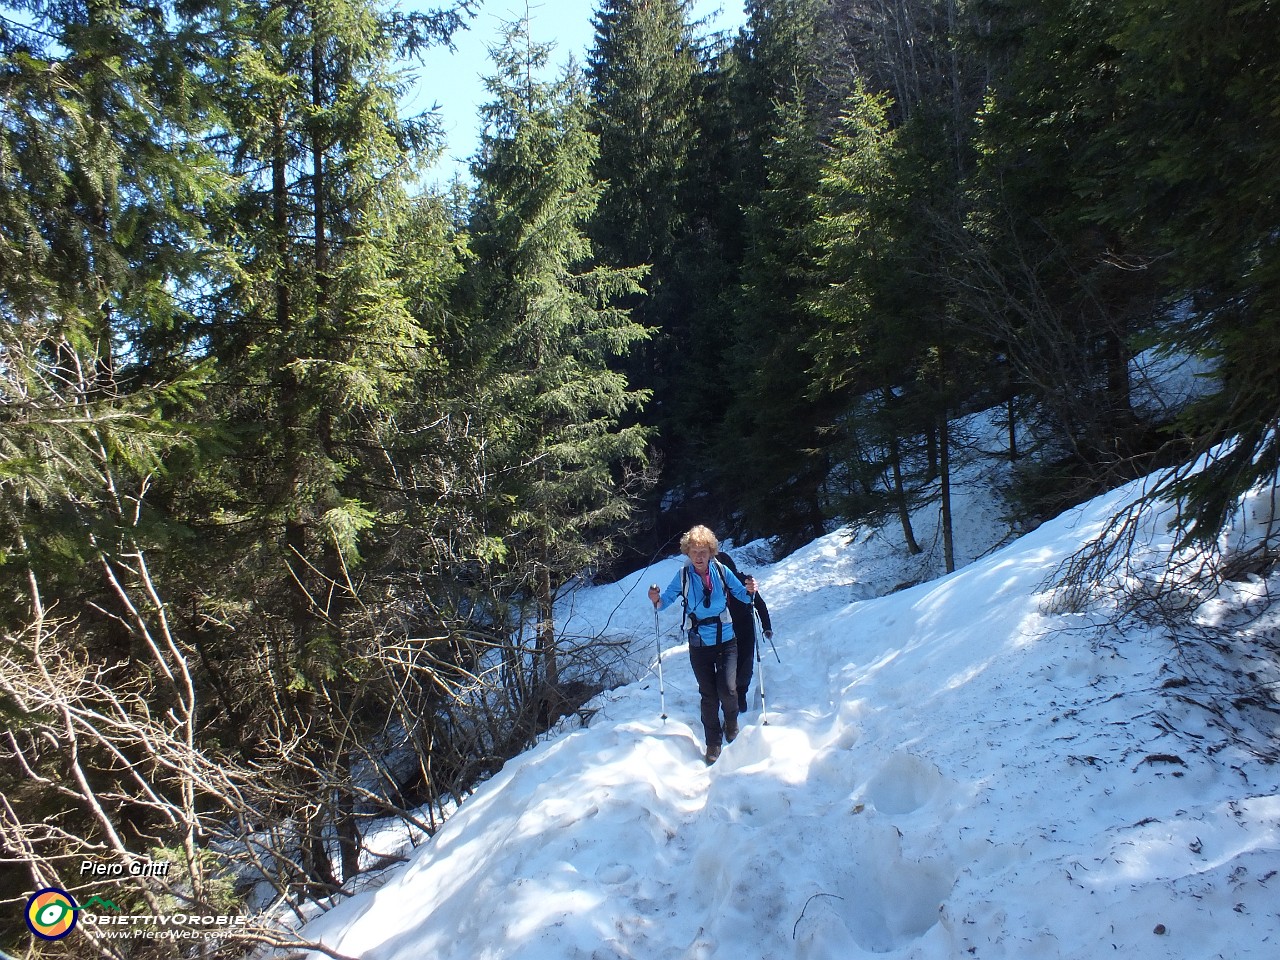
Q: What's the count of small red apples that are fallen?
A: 0